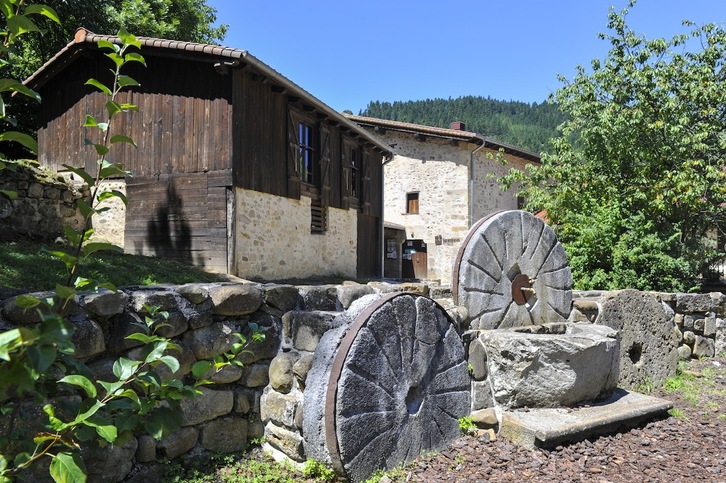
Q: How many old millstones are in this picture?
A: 3